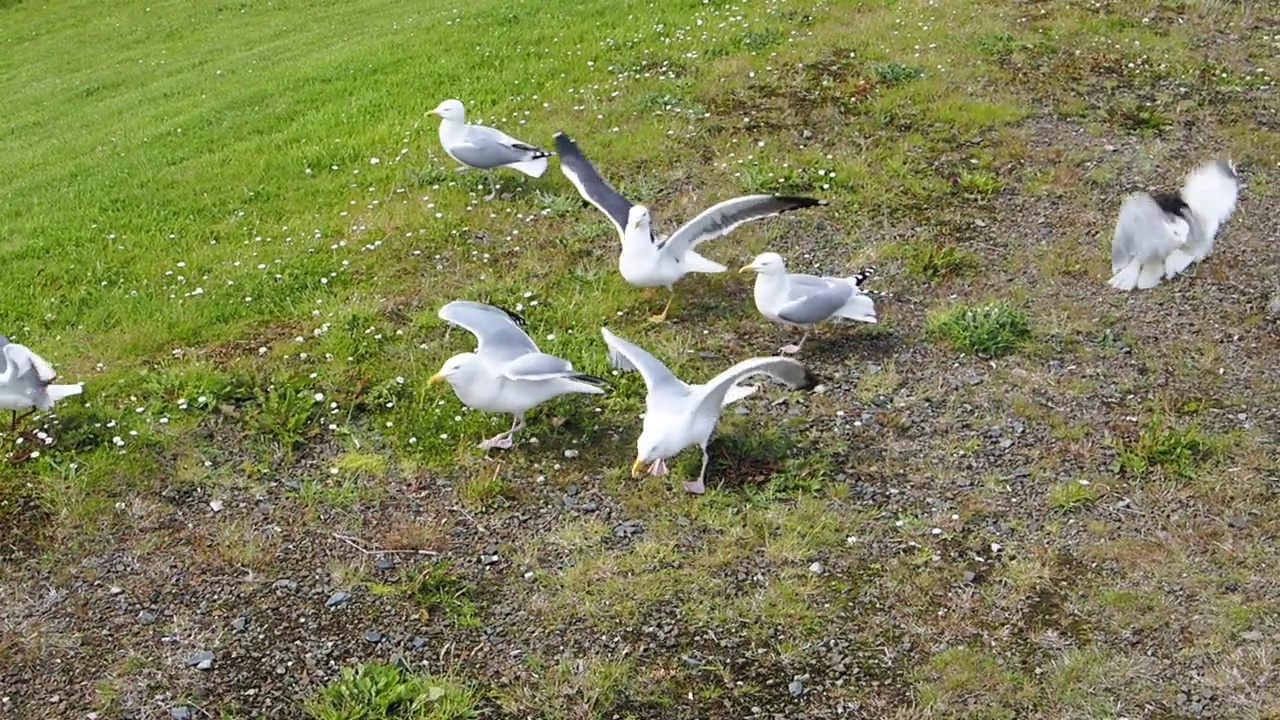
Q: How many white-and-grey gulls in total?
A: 7